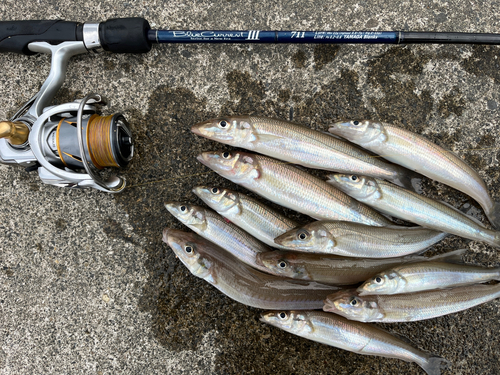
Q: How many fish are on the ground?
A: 12